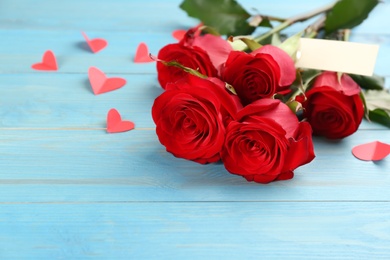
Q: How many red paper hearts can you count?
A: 7